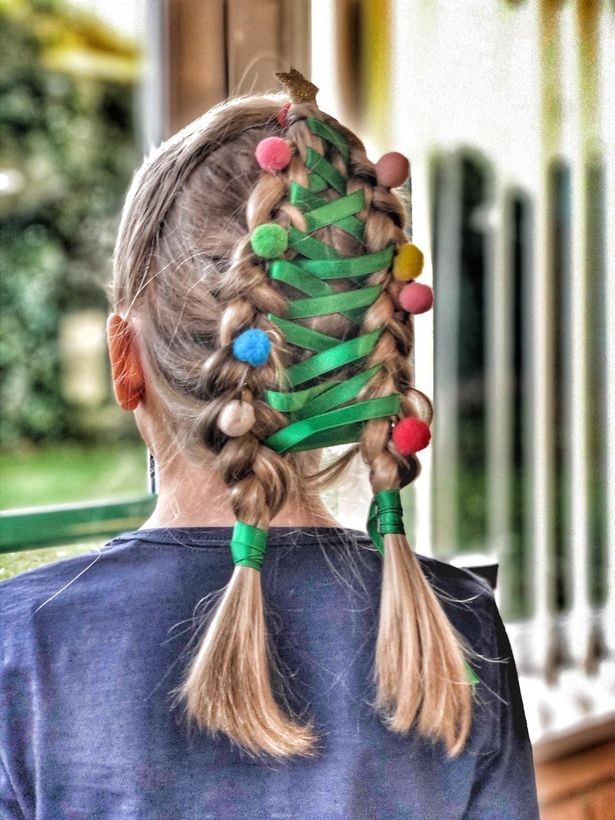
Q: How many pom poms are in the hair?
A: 8